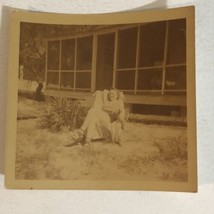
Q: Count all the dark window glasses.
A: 12